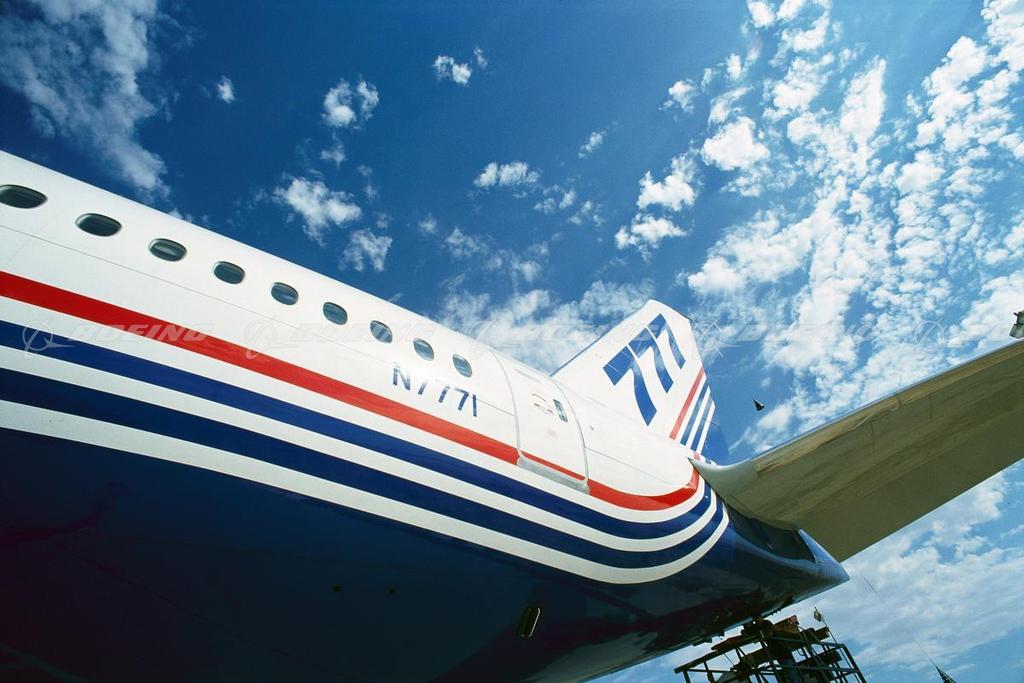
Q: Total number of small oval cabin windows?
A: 9